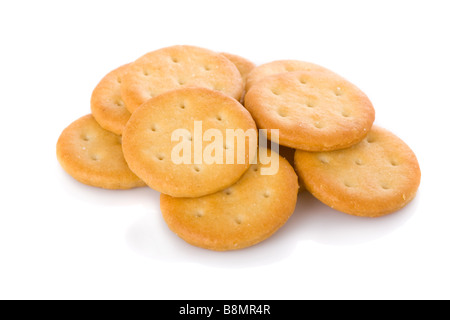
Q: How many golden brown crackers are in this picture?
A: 9